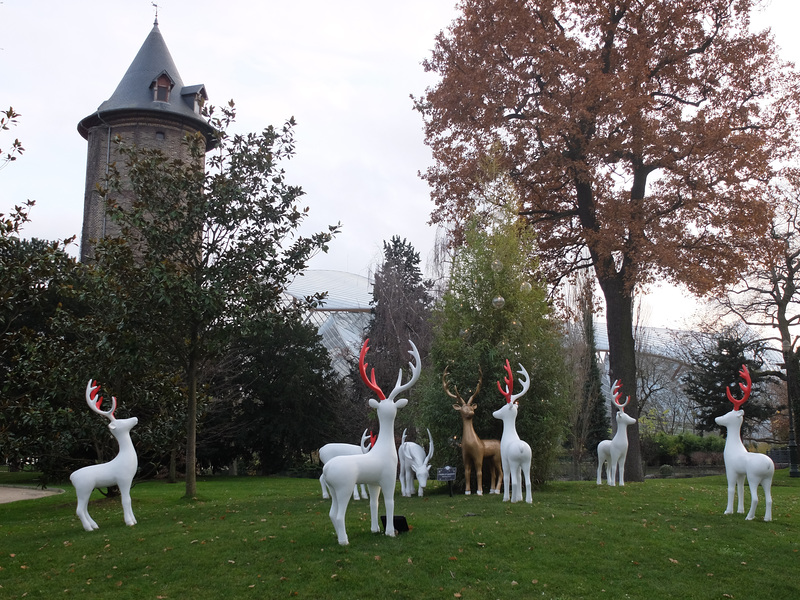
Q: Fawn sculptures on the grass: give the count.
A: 8